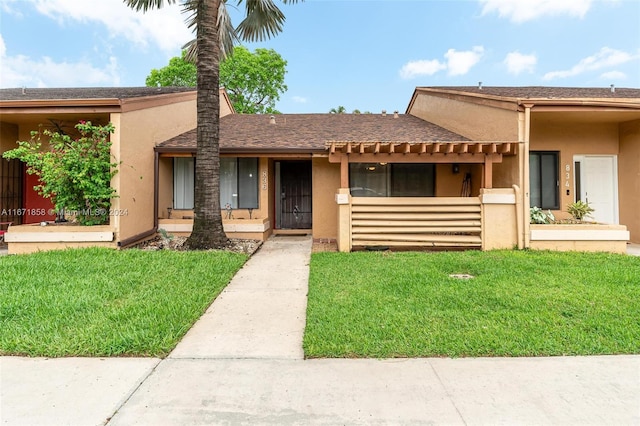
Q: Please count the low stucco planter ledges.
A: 3